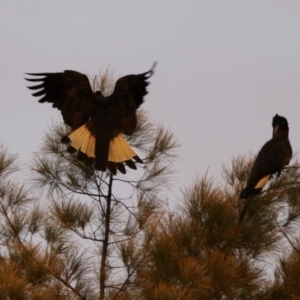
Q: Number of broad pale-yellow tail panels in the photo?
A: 3